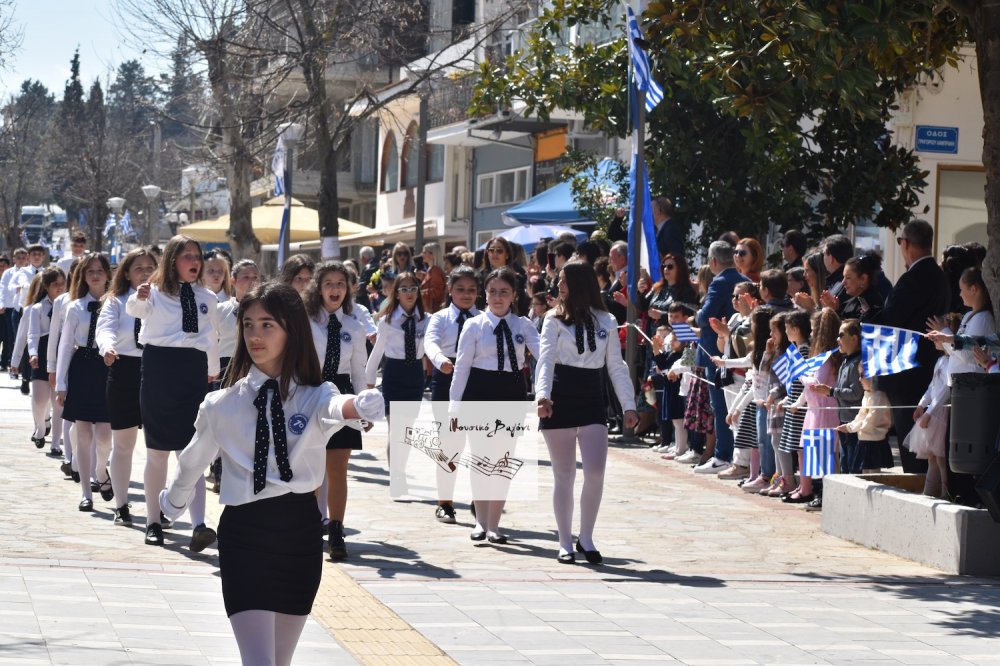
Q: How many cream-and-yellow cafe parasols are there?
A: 1